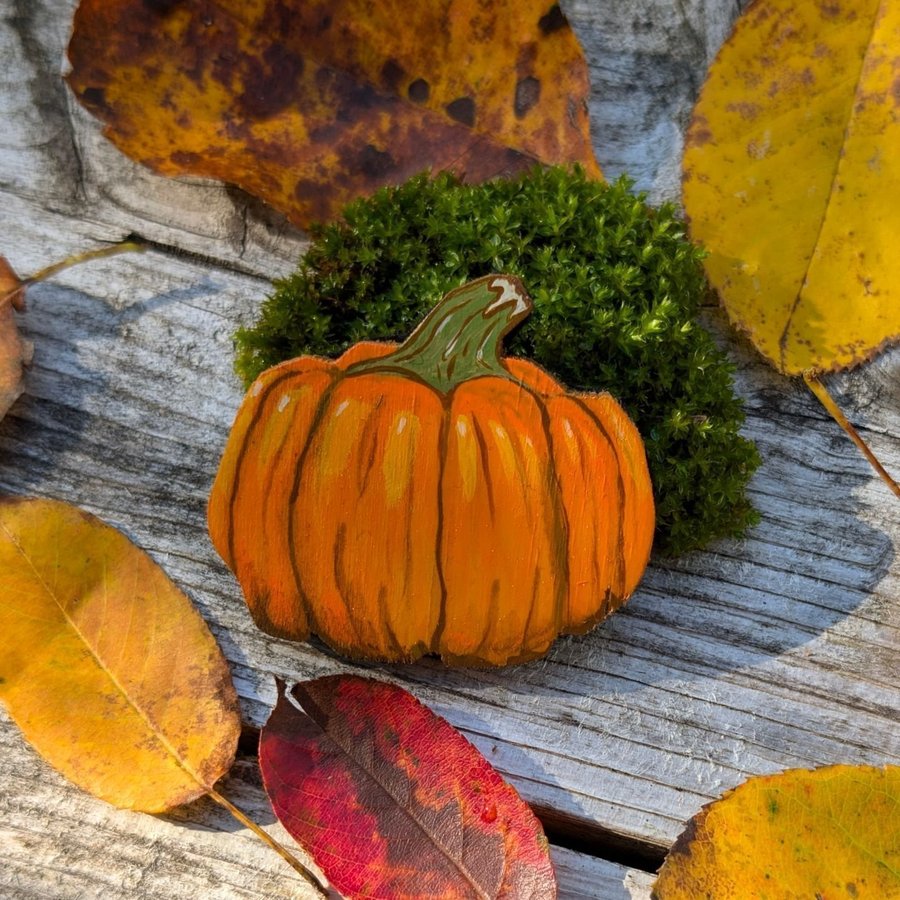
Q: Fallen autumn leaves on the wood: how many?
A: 6